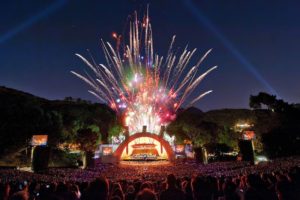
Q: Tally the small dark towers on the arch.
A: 3